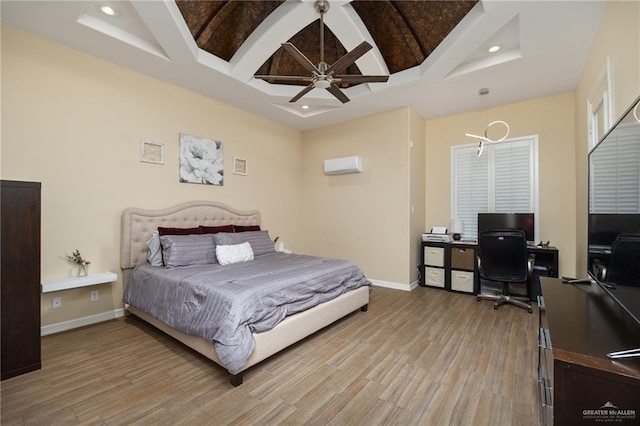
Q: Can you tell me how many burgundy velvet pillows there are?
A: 3